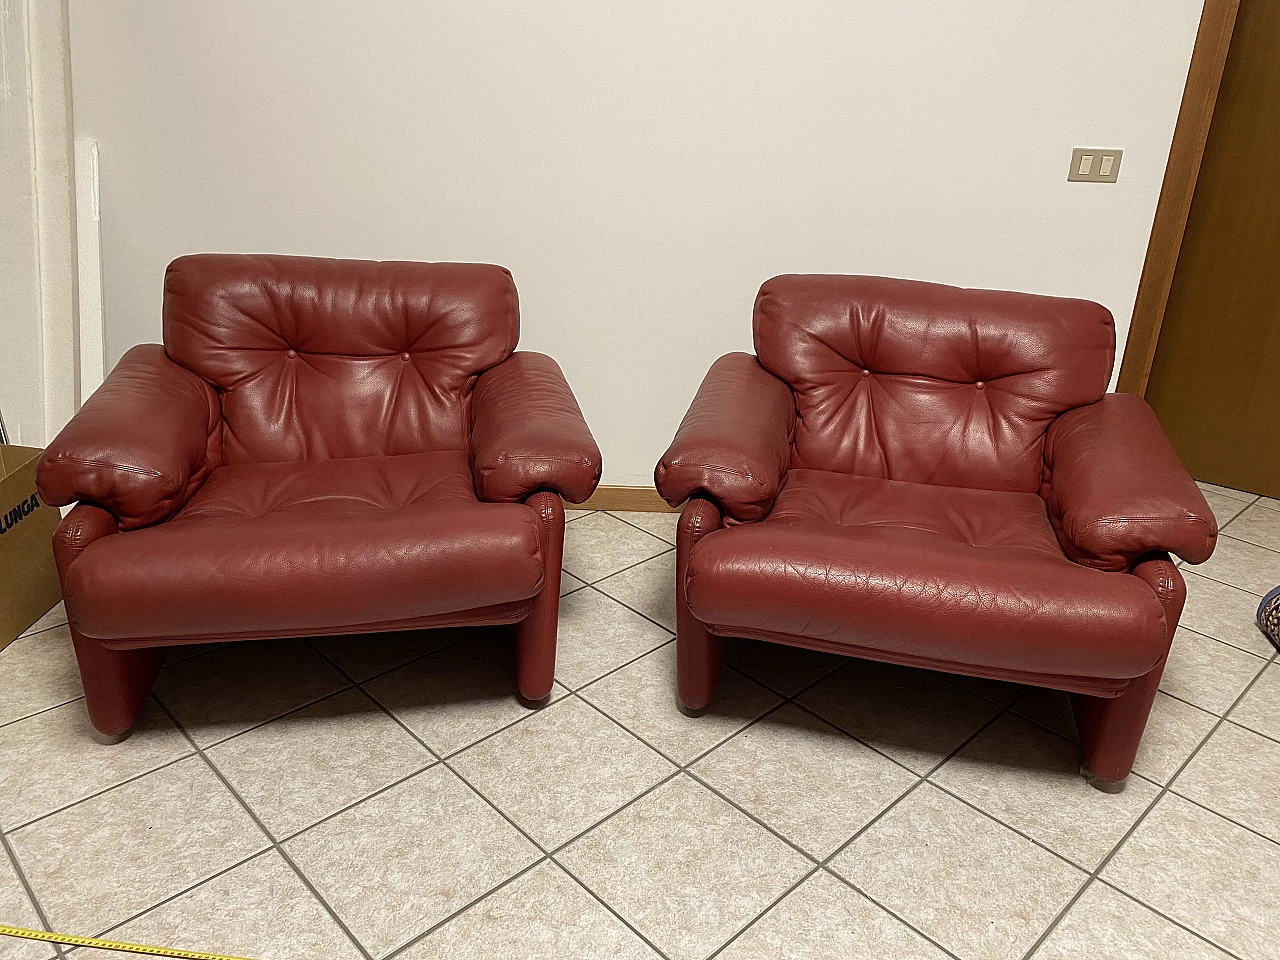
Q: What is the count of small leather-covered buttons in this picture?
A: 4